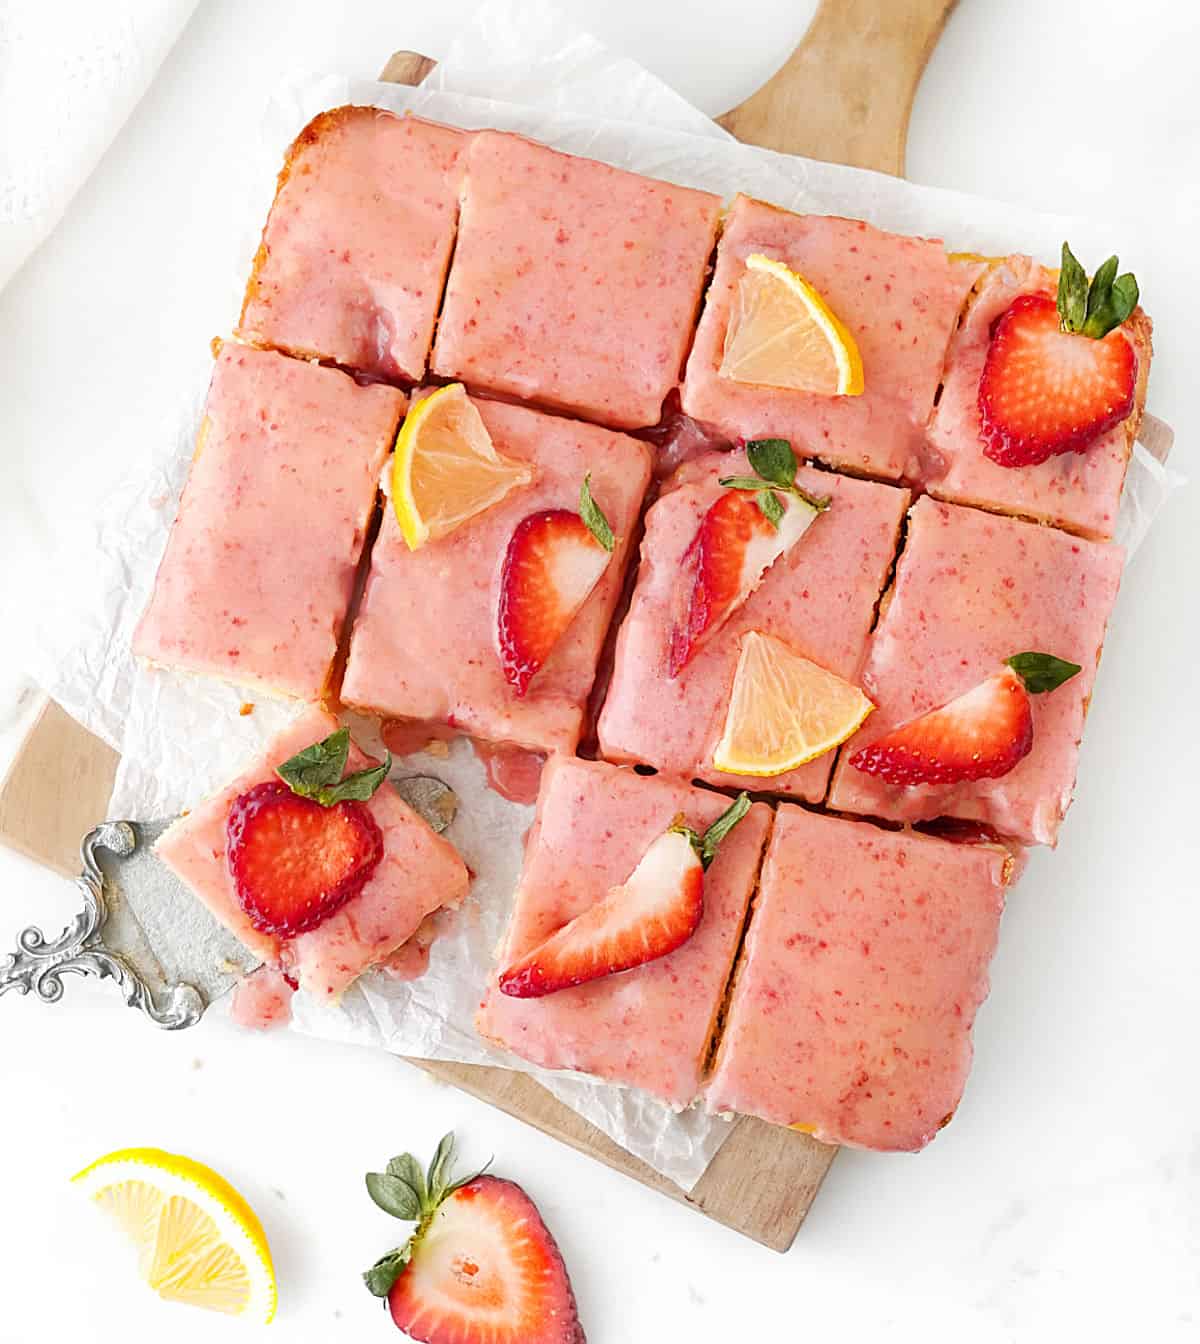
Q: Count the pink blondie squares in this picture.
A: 11